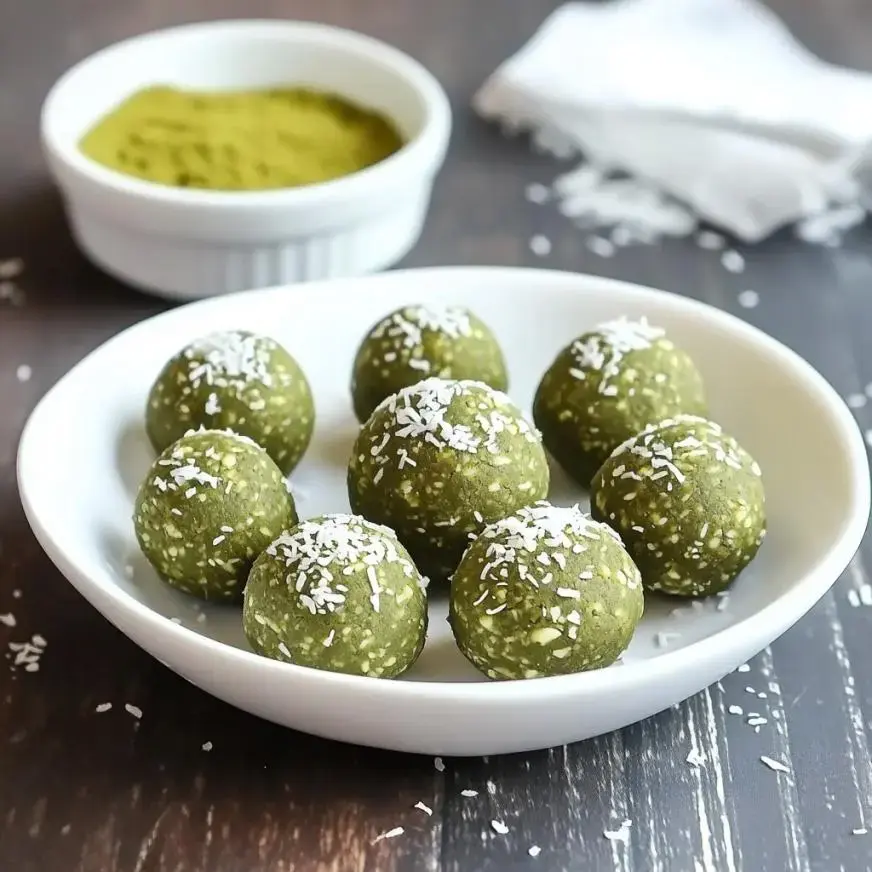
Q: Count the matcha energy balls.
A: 8